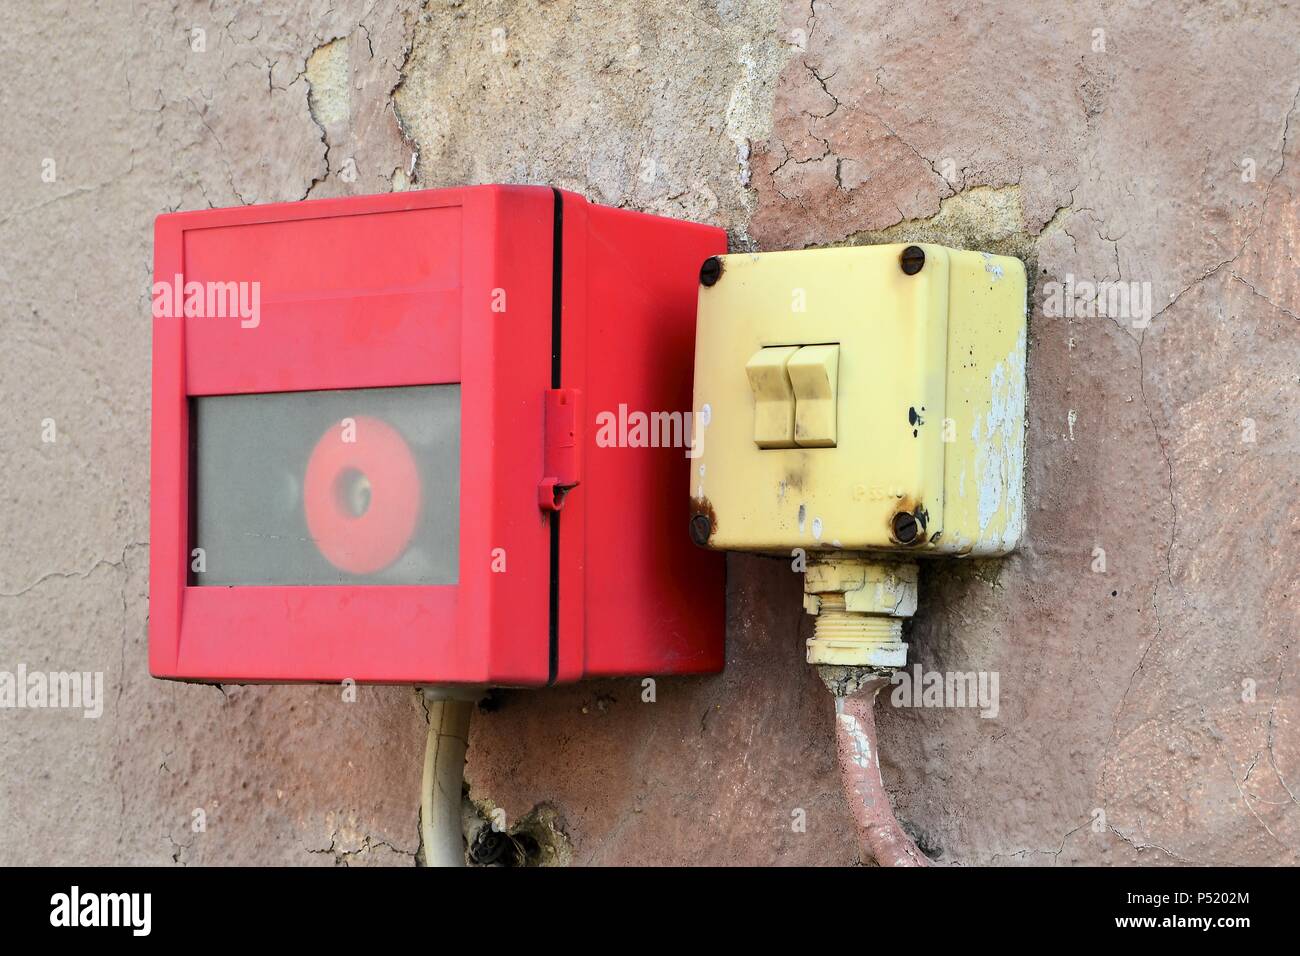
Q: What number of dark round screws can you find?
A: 4